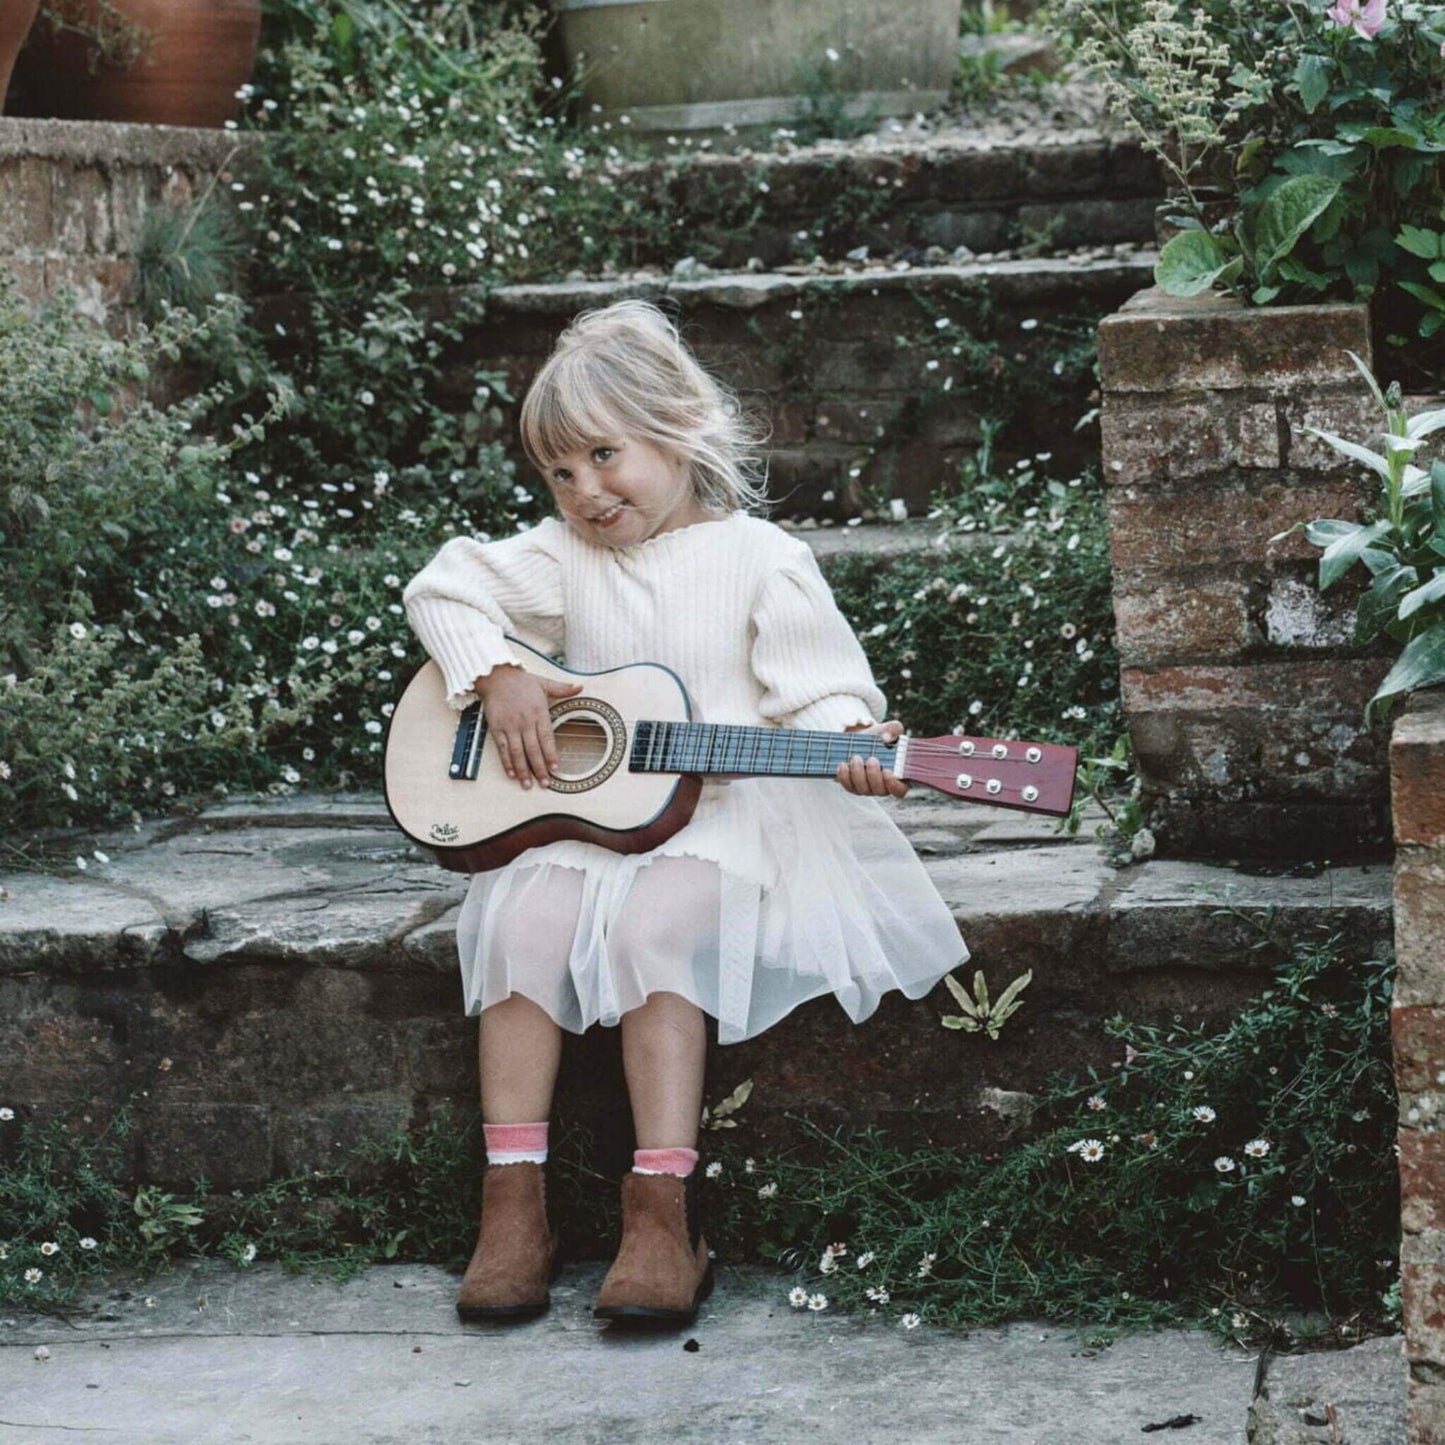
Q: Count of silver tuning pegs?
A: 6